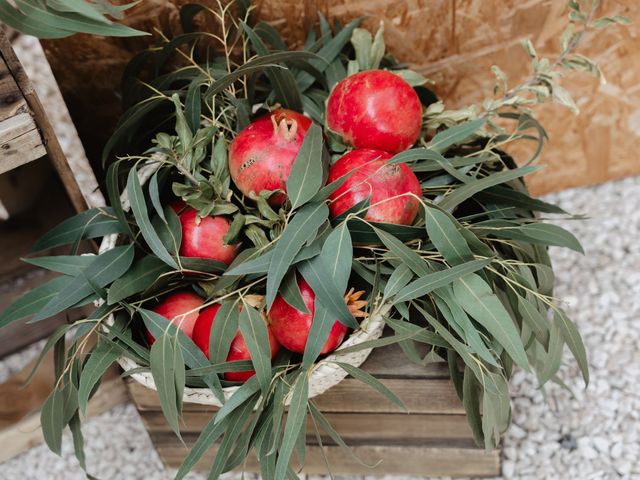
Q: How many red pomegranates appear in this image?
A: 7